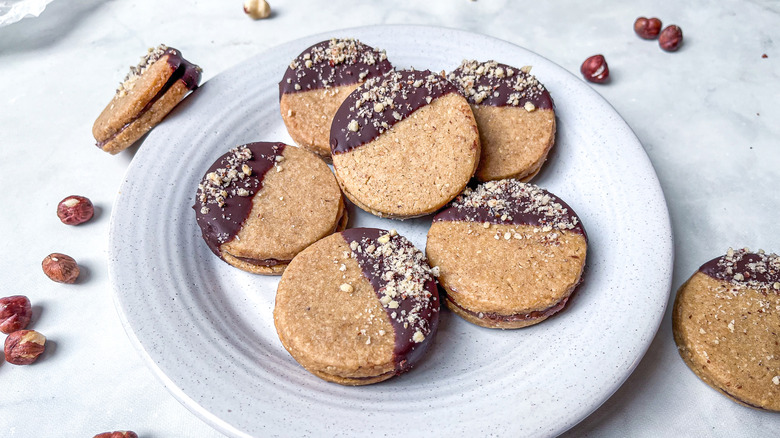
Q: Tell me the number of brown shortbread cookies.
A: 8